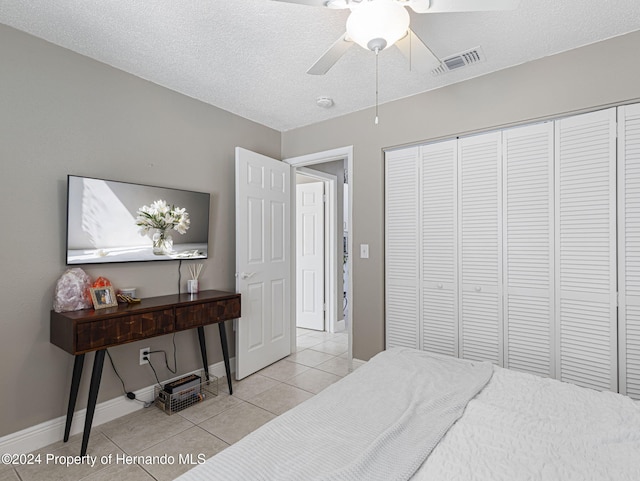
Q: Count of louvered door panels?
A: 6